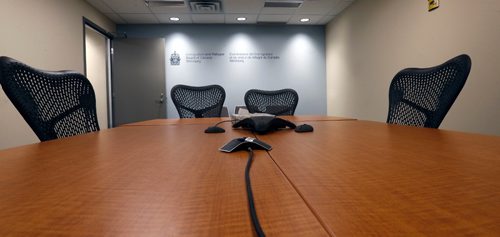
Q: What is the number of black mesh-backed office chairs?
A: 4